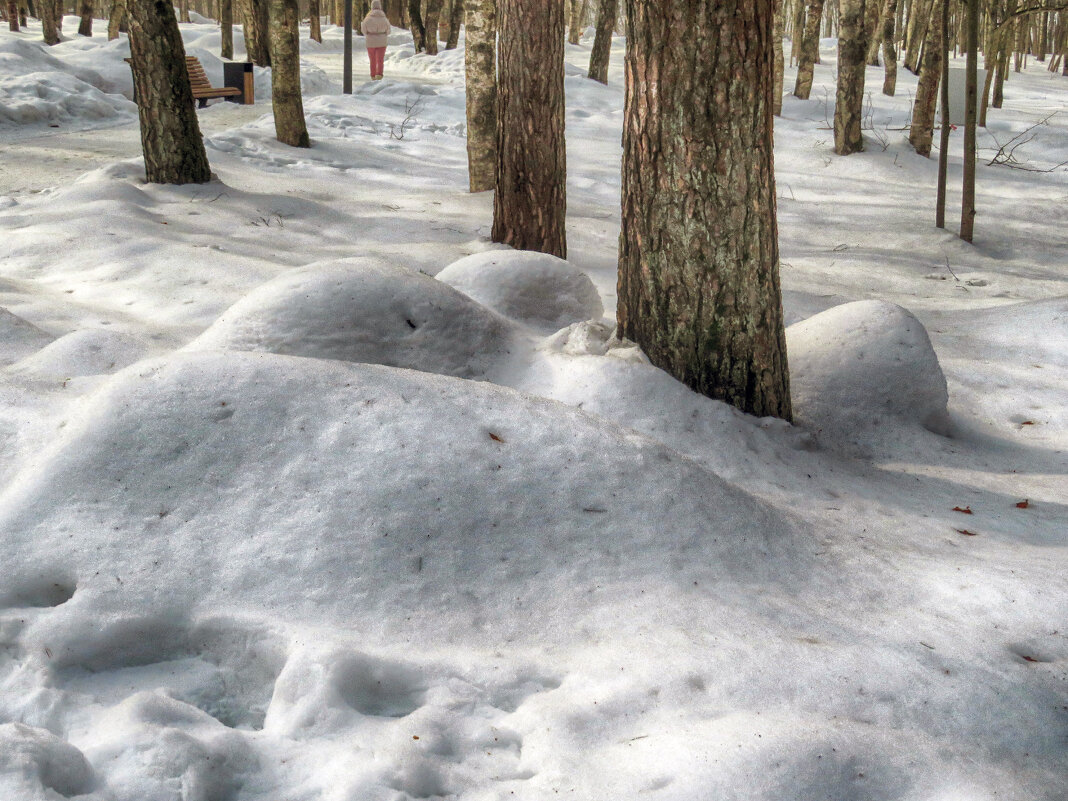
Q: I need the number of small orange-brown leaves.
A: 6